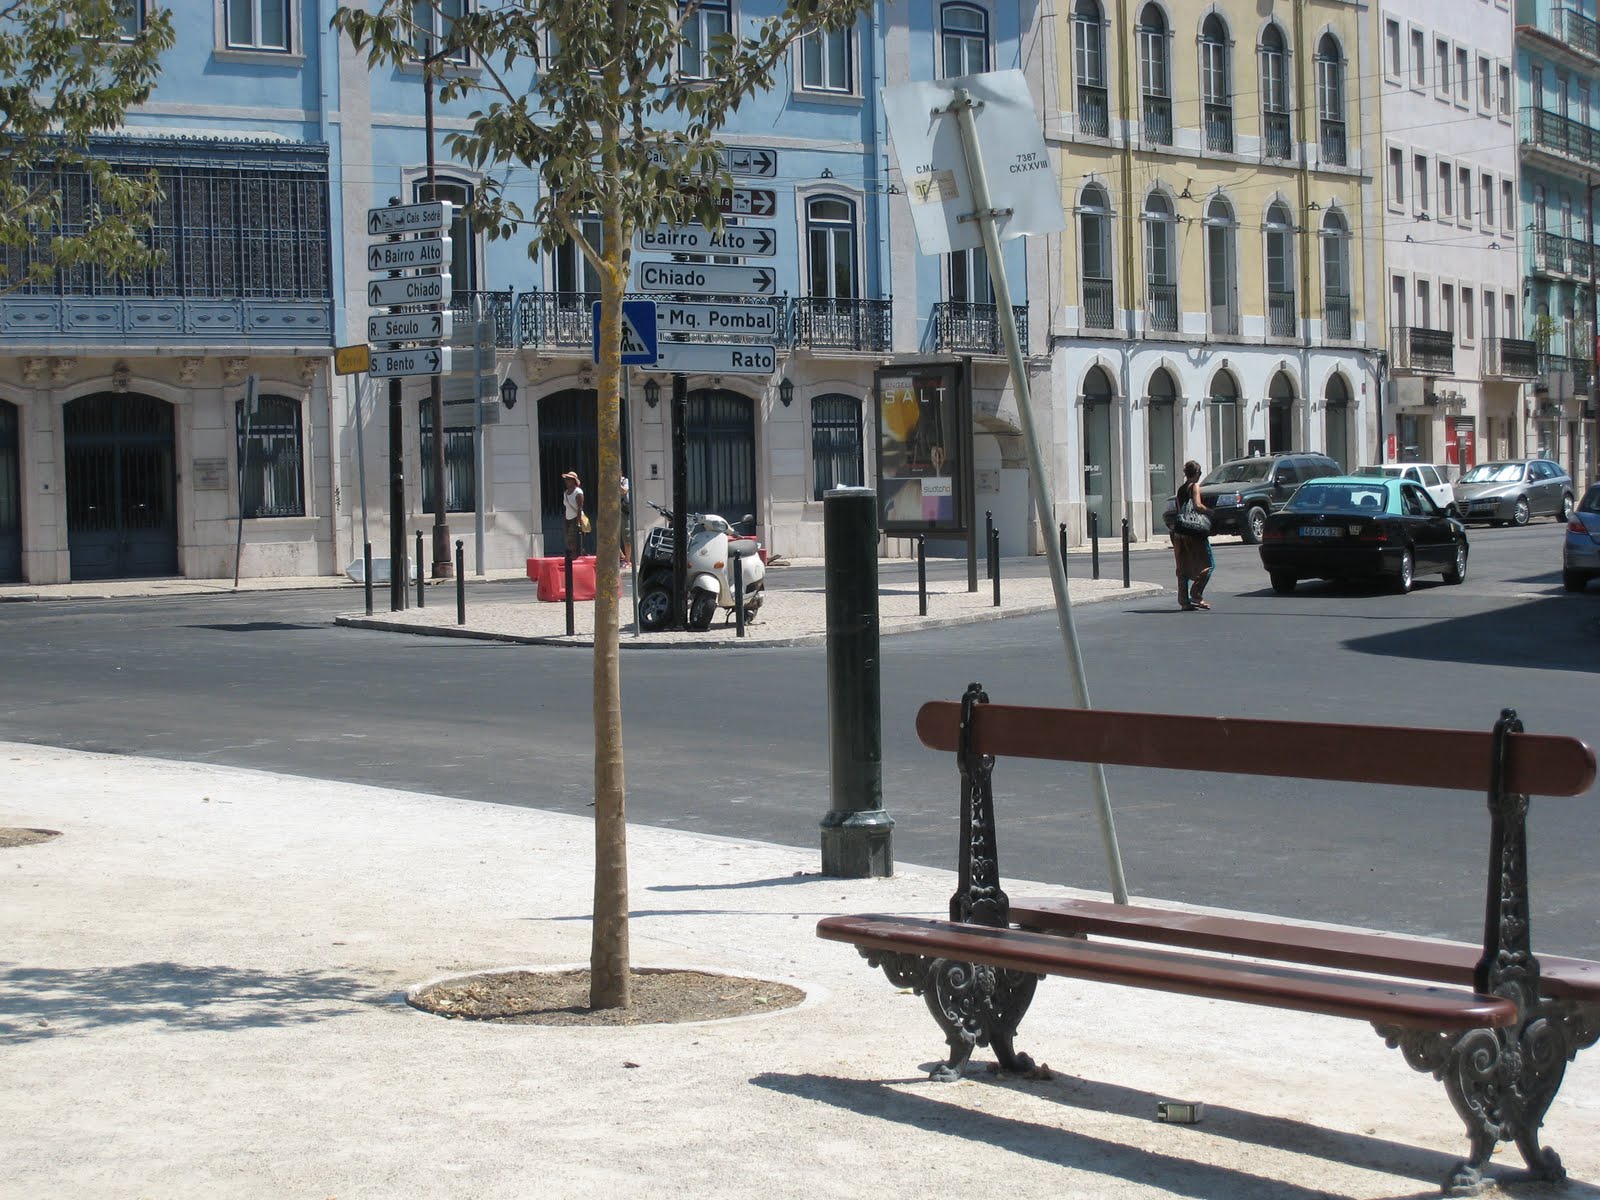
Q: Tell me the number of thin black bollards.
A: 11